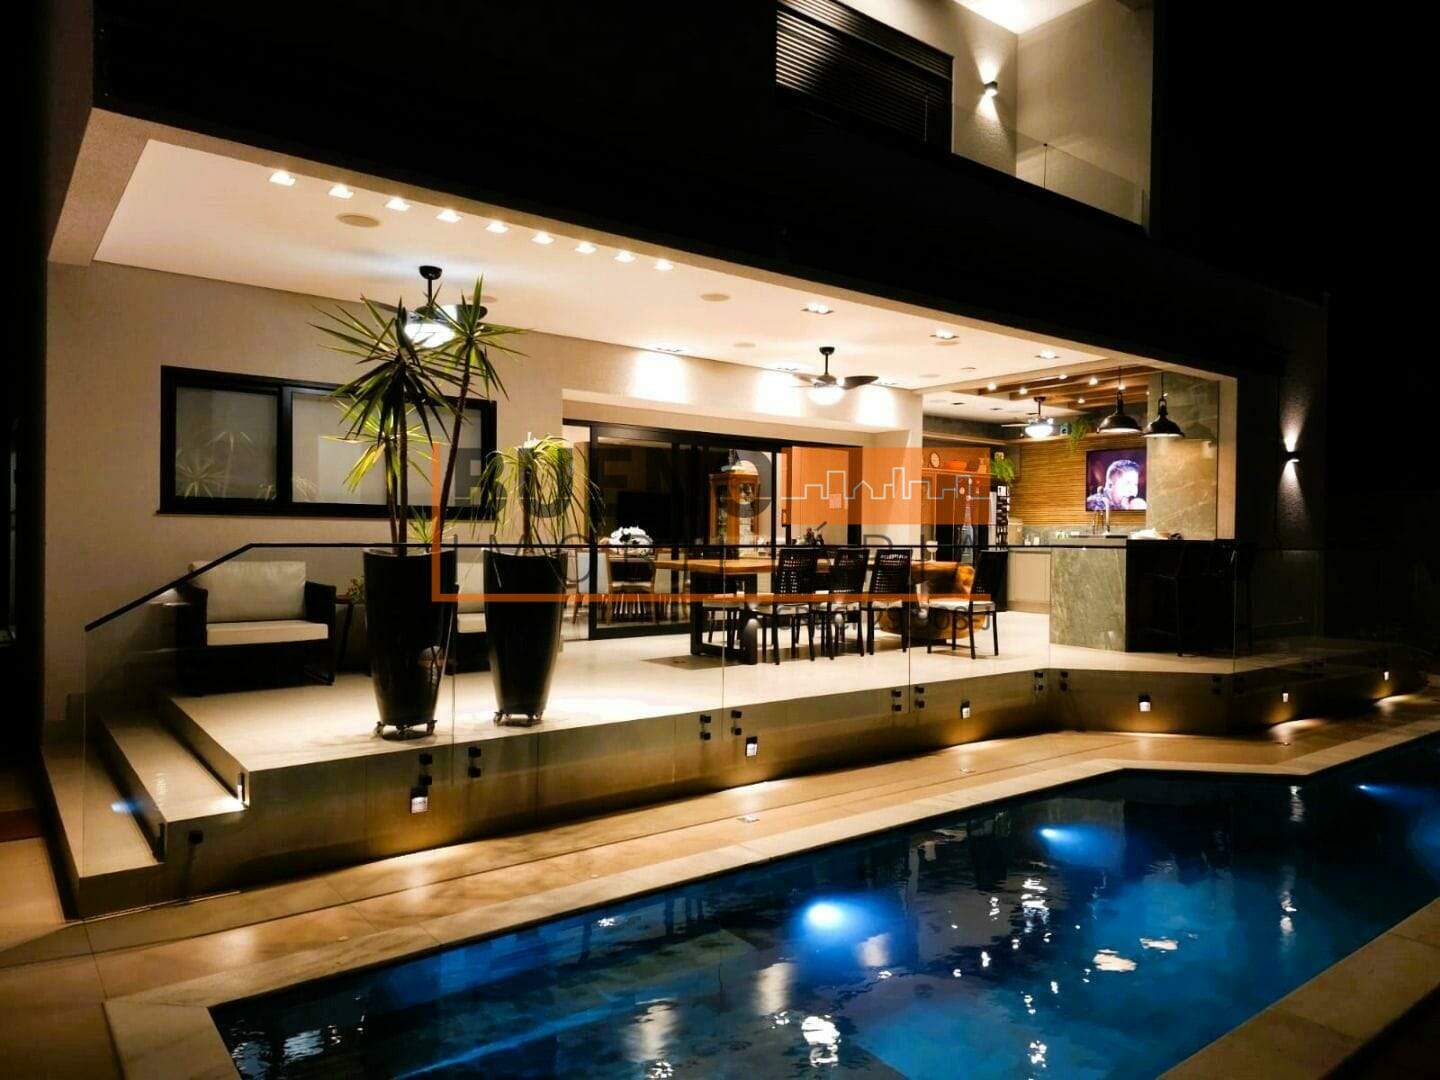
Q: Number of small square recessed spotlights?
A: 9